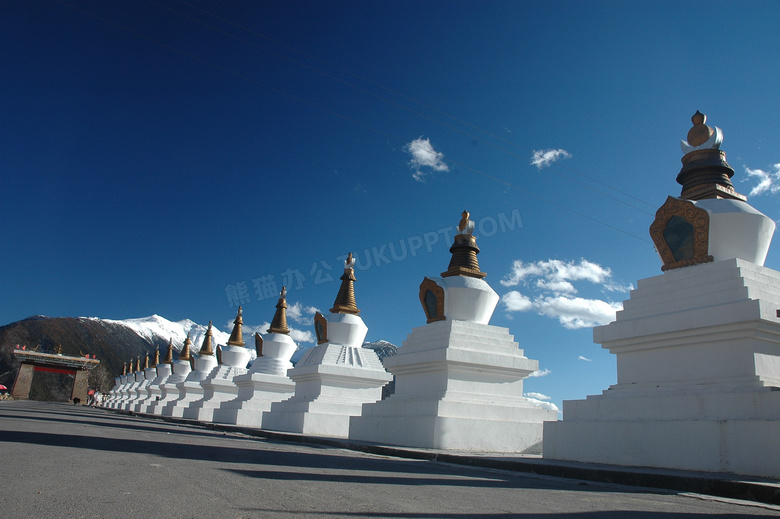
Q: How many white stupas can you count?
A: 13